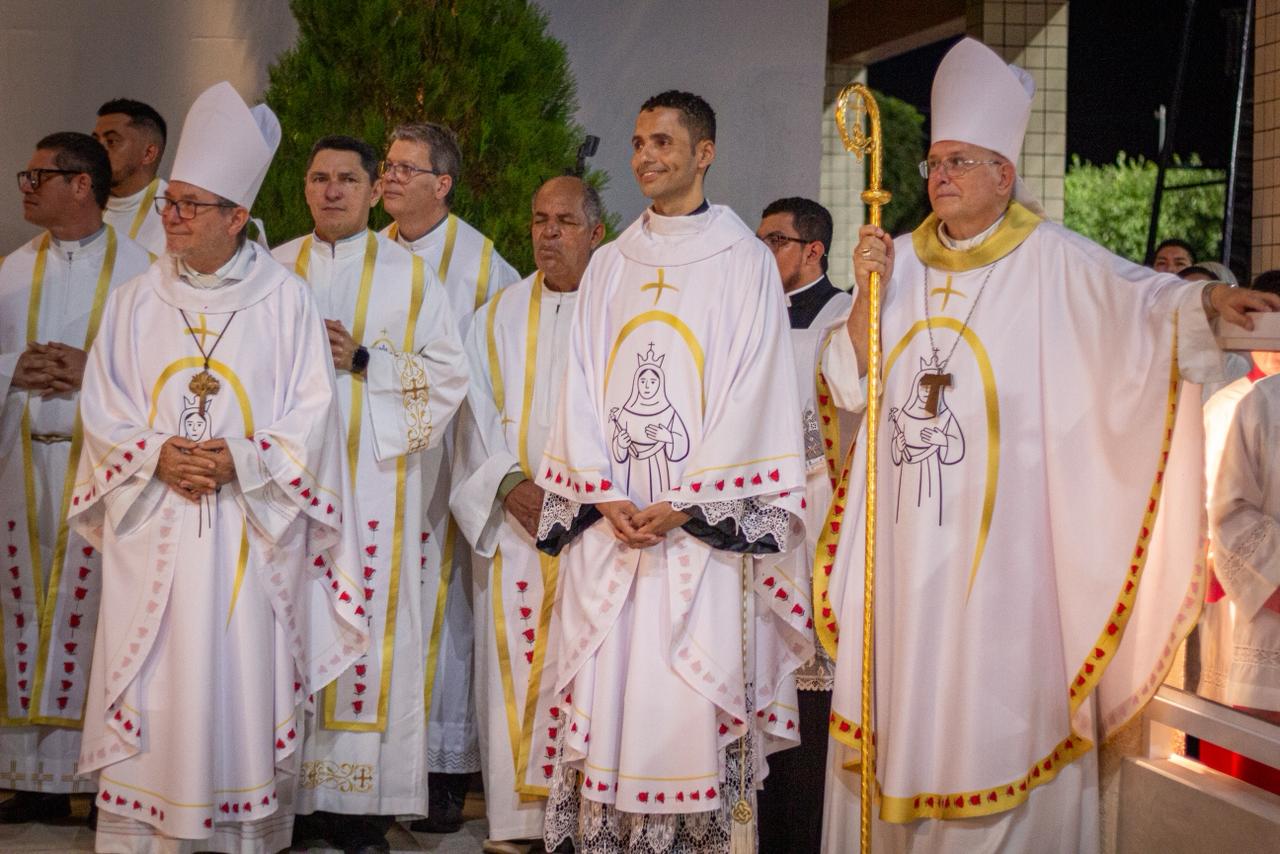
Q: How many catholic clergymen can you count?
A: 9